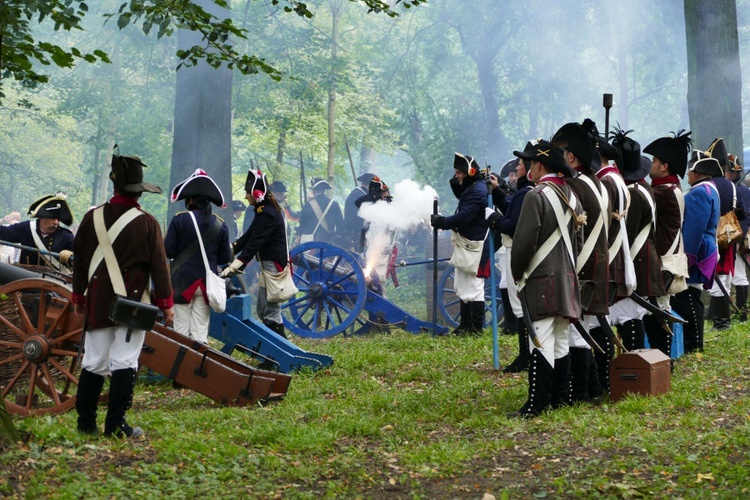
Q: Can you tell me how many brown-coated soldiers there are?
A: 6